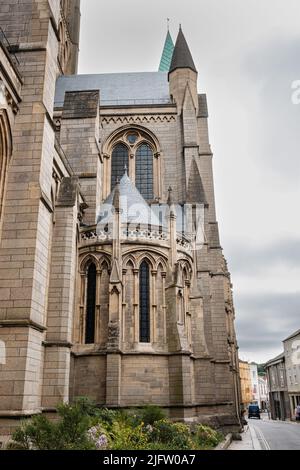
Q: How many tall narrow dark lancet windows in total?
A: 2